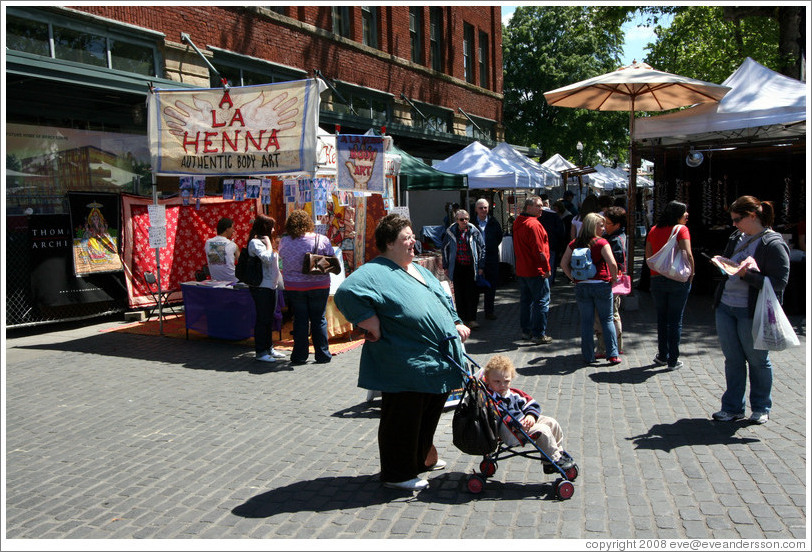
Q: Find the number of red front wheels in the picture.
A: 2